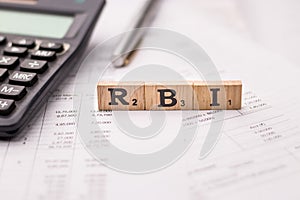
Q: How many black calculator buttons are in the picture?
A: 11